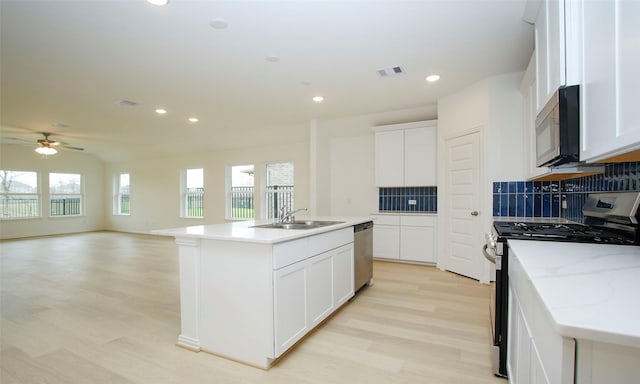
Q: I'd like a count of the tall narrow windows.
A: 4